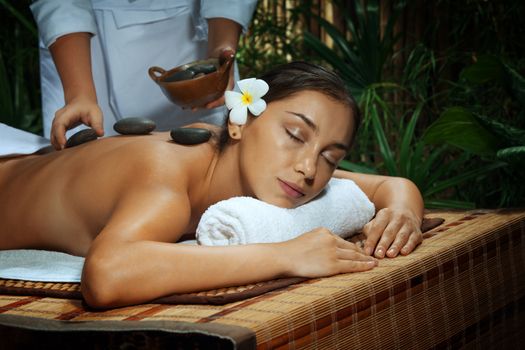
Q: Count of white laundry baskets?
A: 0